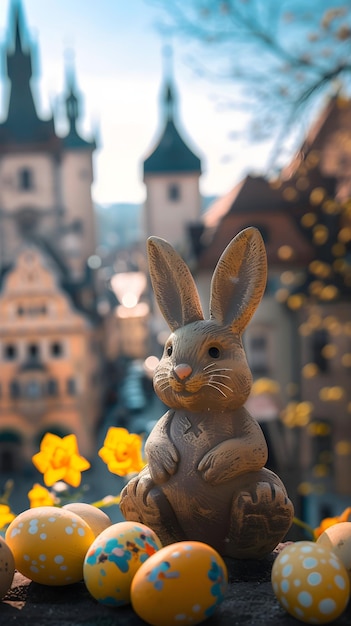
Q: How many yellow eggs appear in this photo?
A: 4